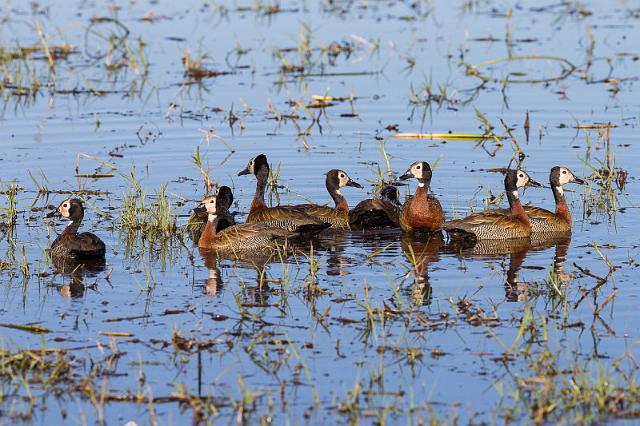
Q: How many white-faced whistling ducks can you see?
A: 9